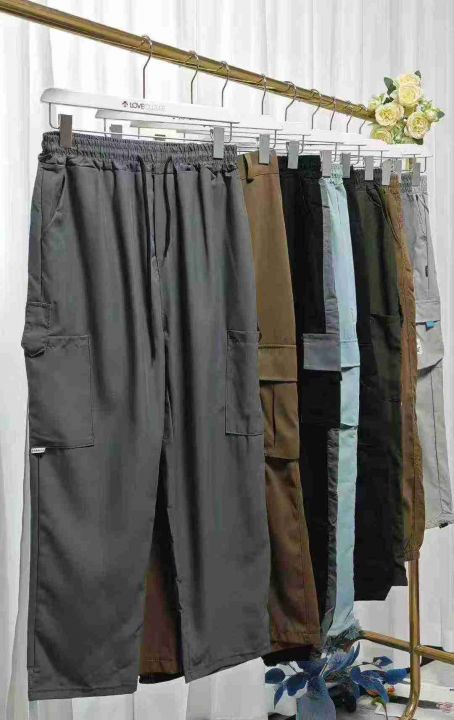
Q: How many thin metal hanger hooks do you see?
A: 9